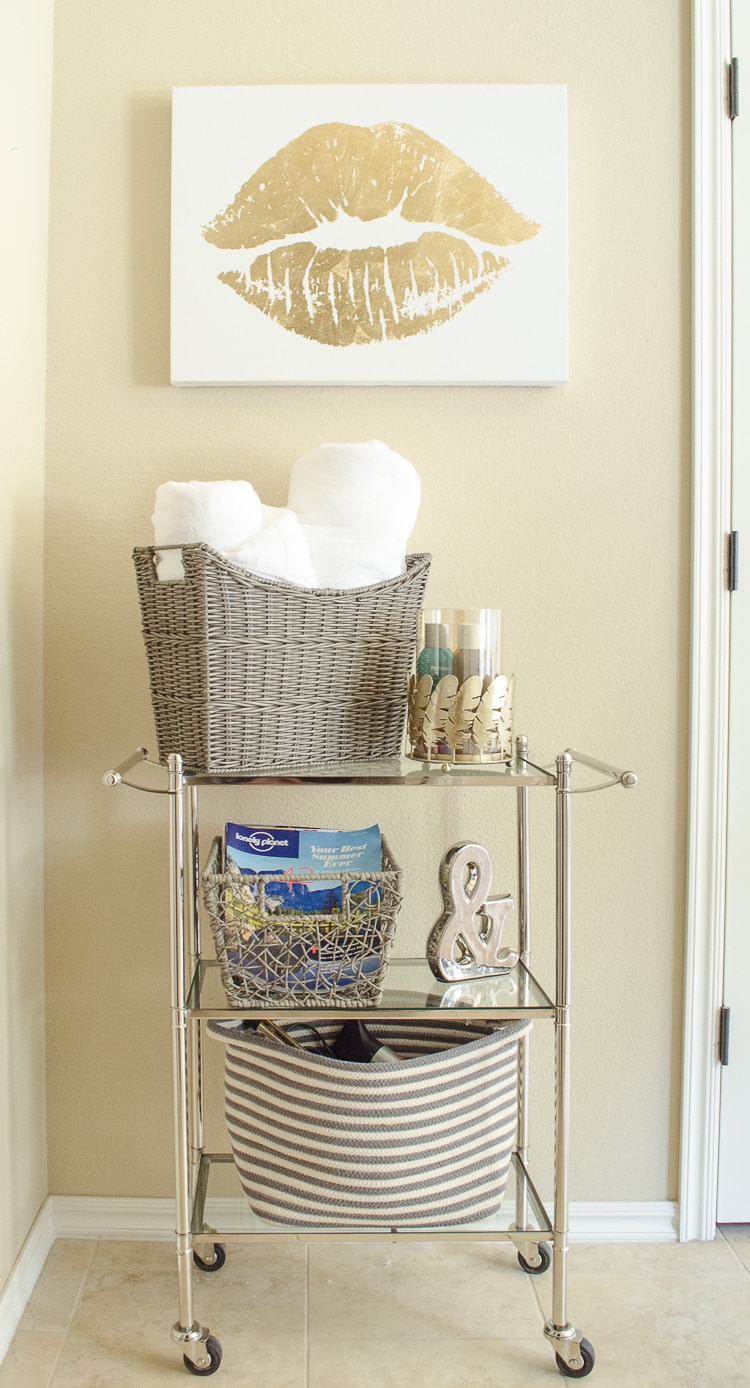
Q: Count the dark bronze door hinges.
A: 3